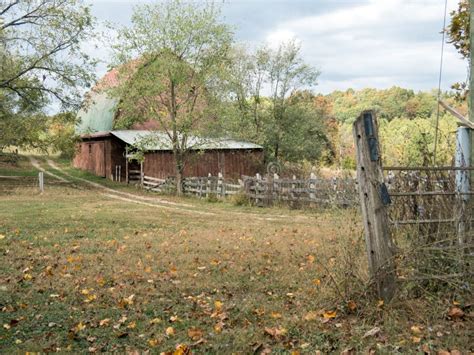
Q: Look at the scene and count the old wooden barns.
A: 1